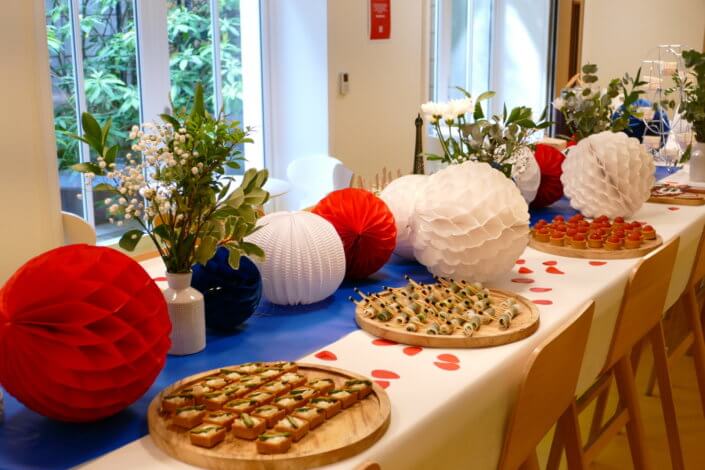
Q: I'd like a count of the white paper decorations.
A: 5